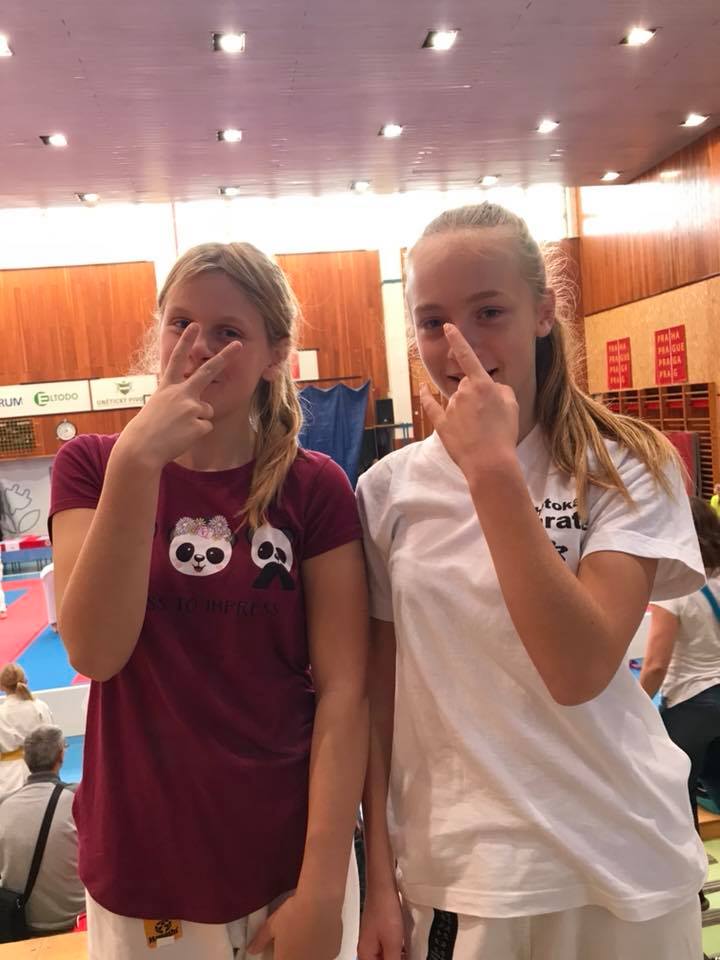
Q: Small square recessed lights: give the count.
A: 14